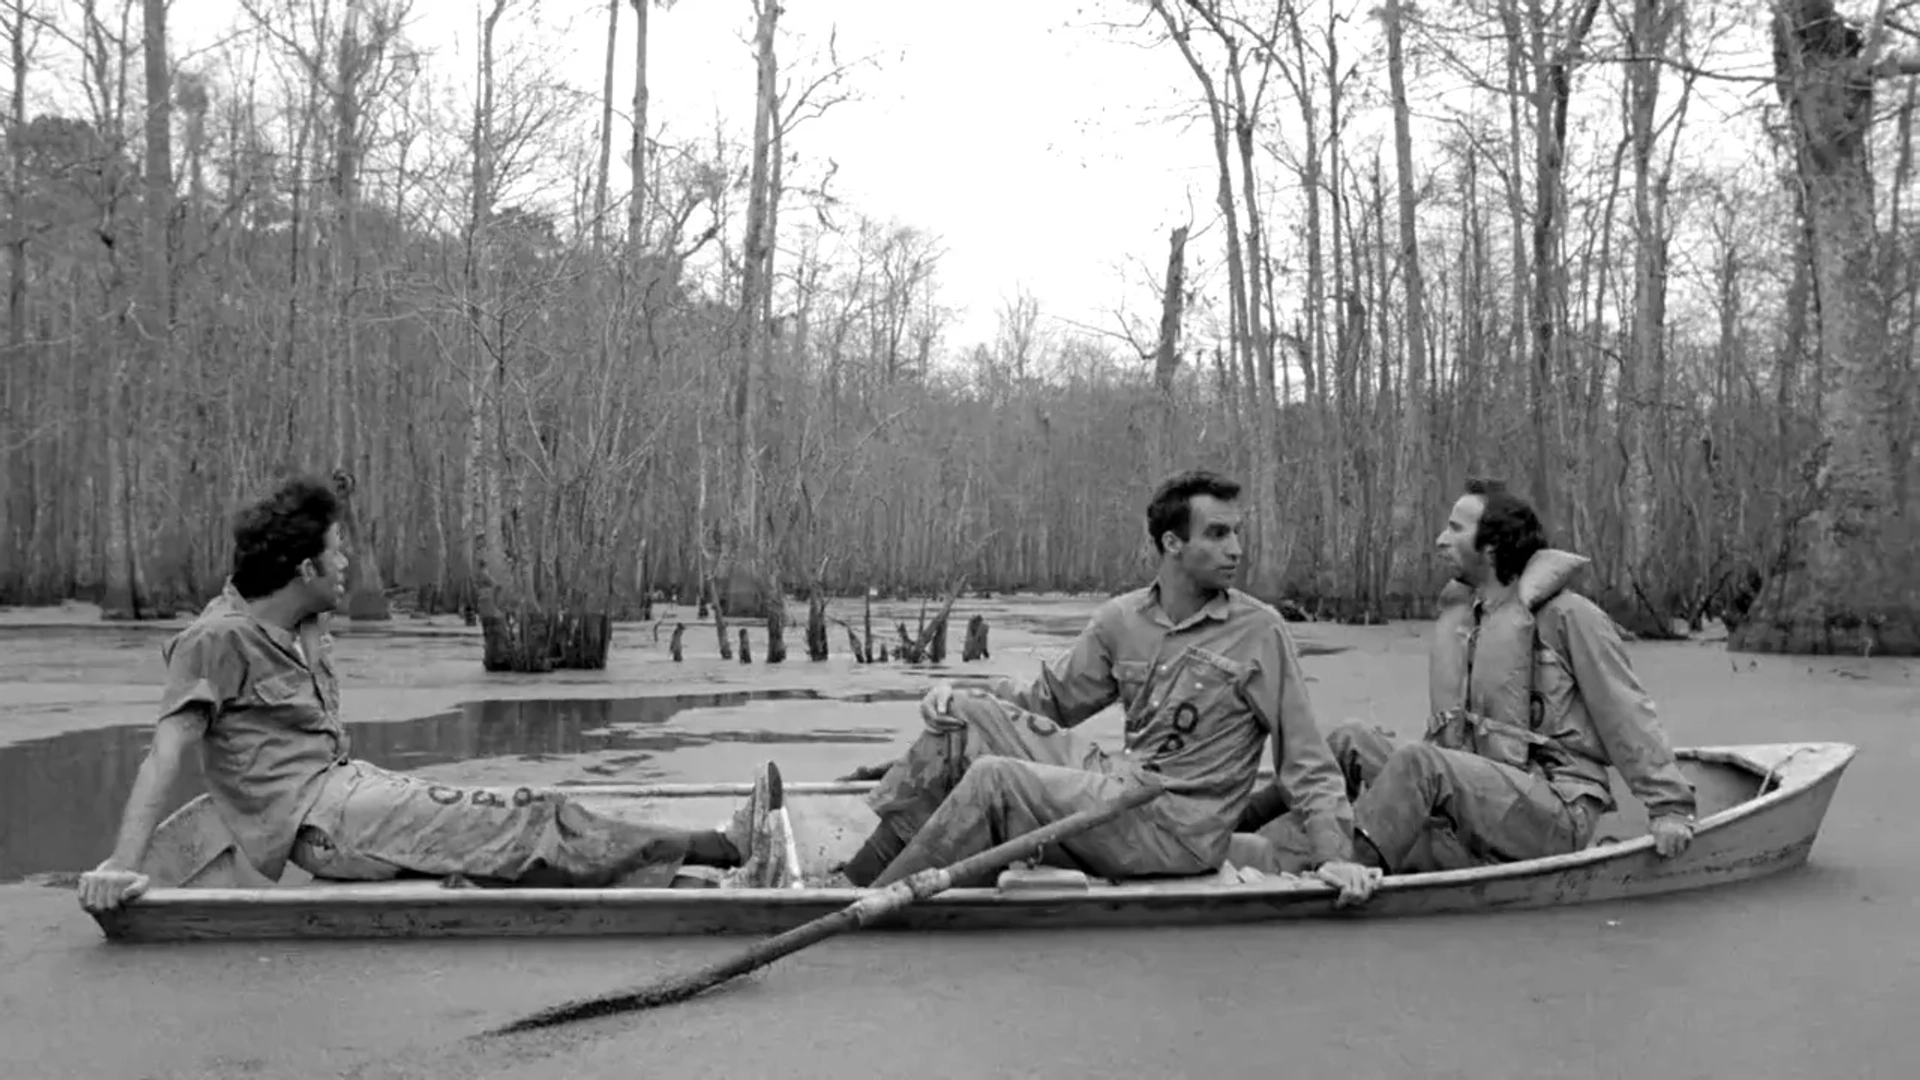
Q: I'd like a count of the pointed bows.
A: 1